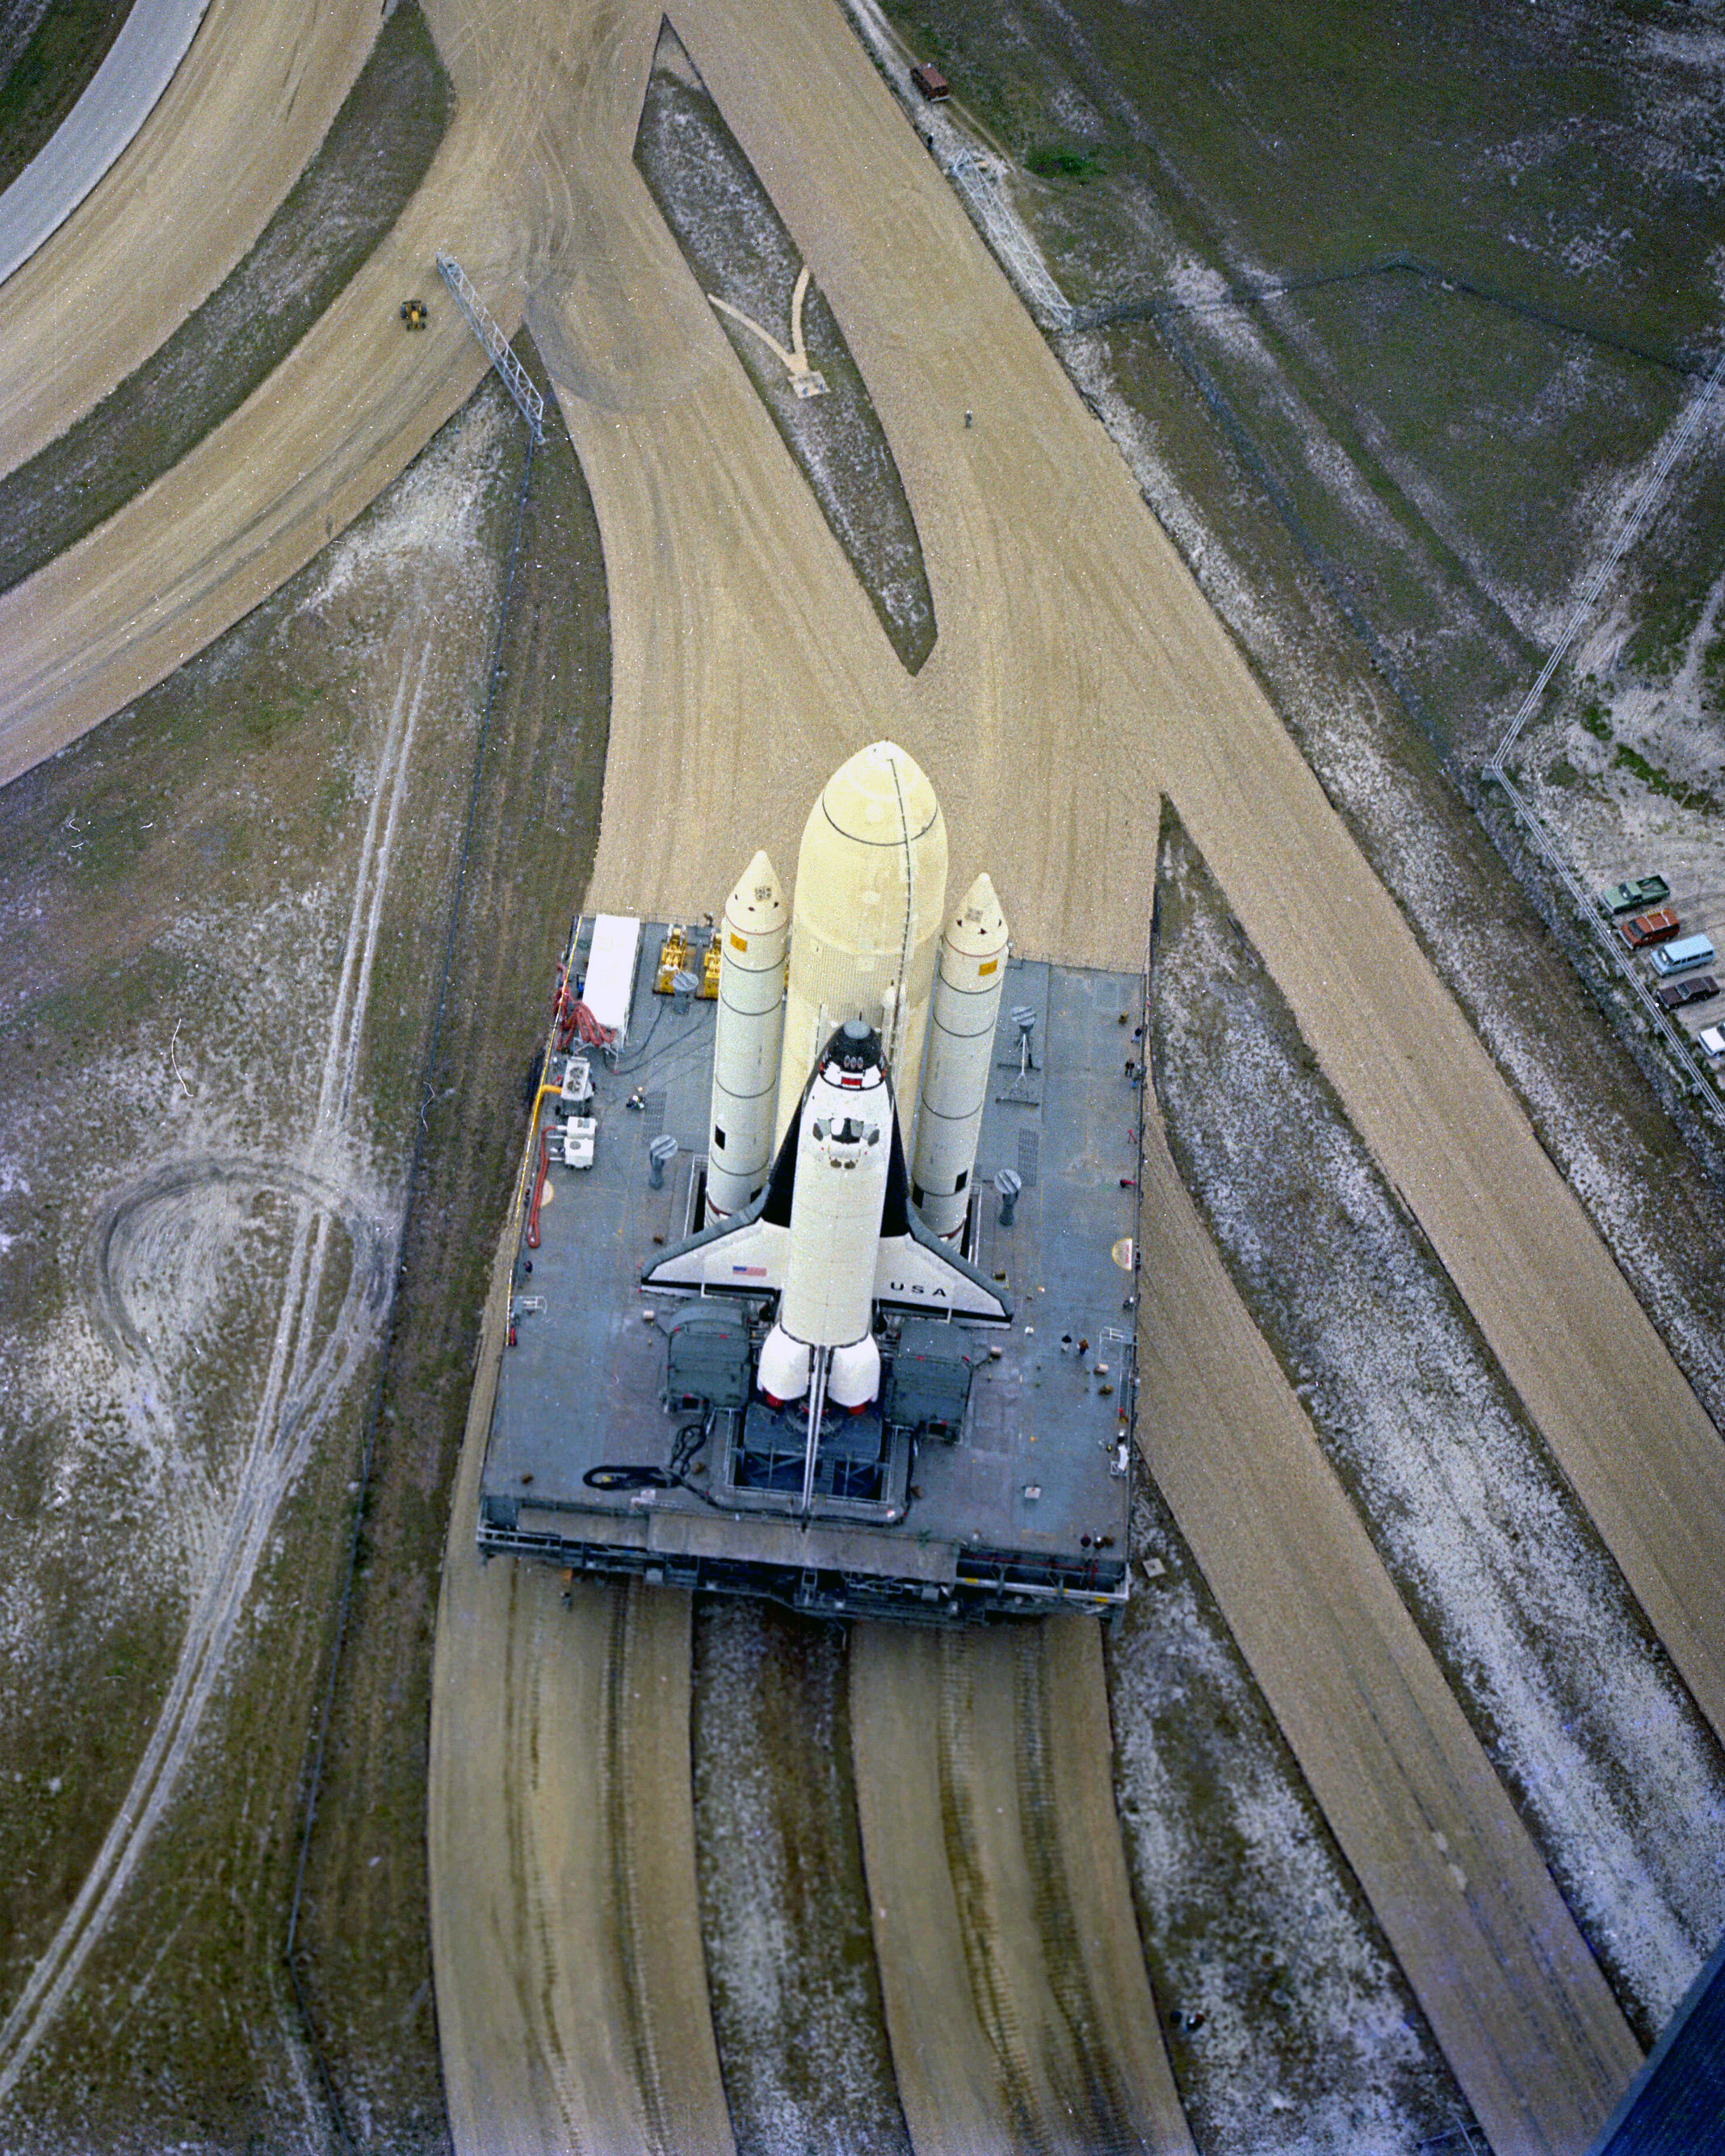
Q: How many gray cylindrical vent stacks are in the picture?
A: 4